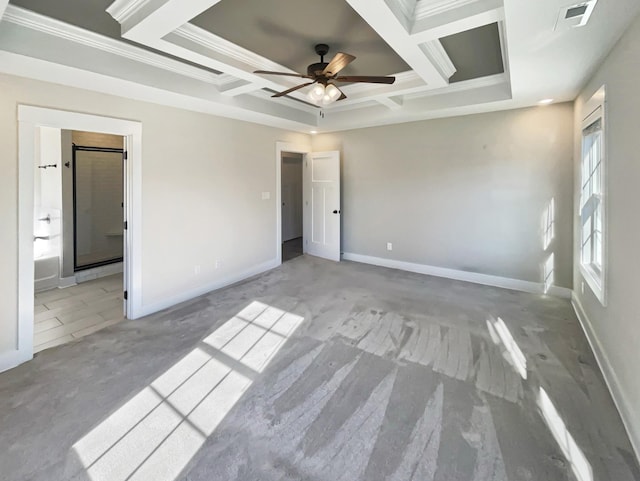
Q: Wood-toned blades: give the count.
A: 5